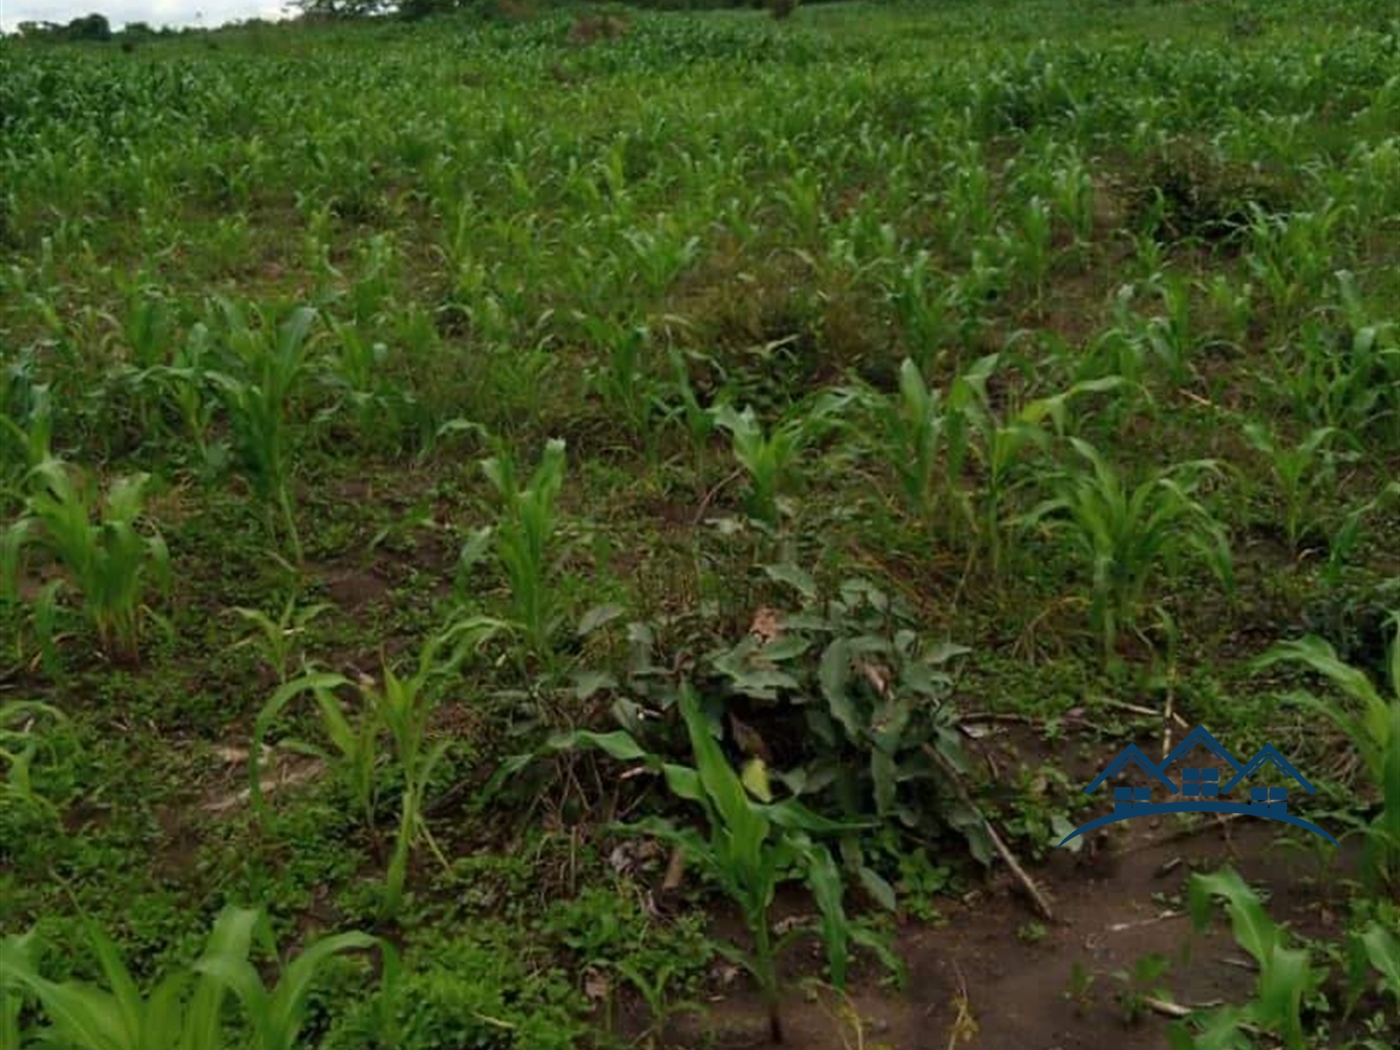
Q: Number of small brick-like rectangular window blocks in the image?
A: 12